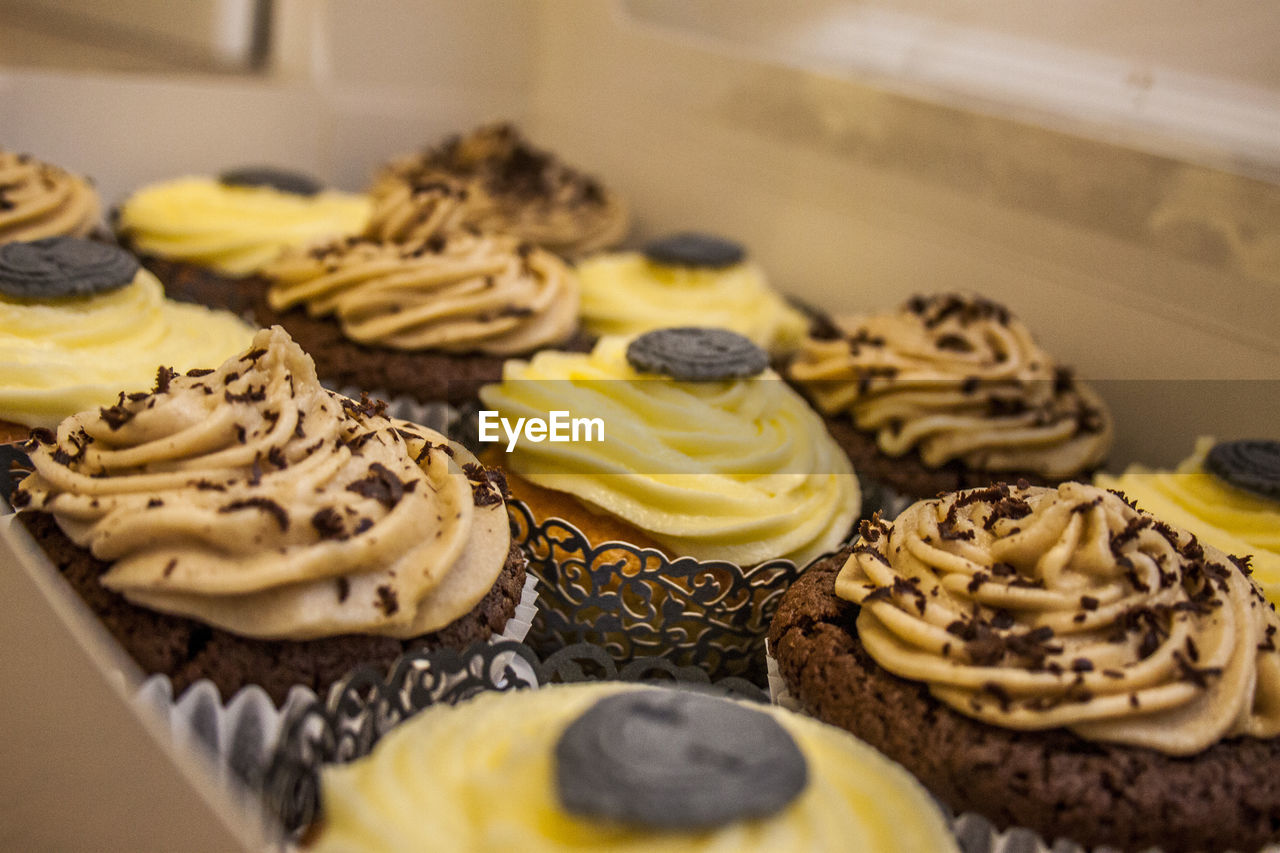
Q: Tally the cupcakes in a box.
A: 12